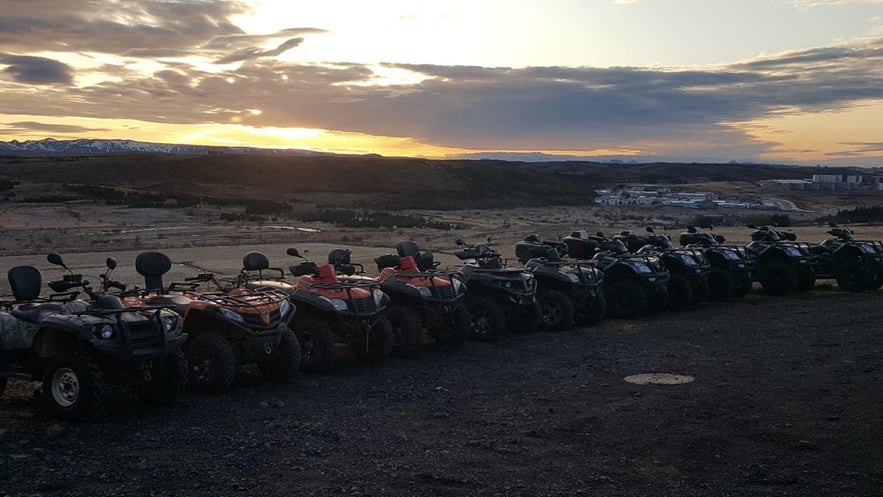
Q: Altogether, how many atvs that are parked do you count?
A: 11